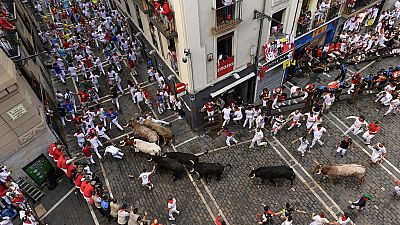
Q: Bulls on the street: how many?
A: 8